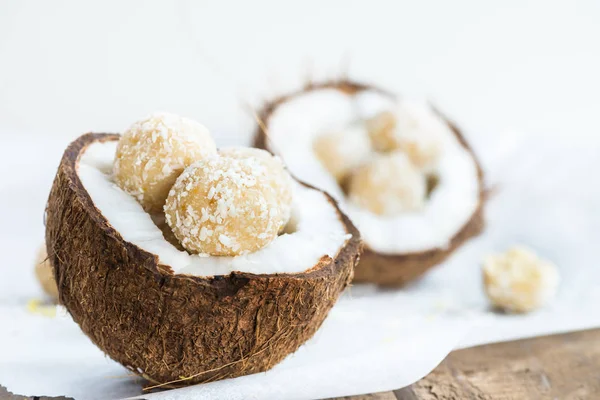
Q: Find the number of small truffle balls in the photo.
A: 8